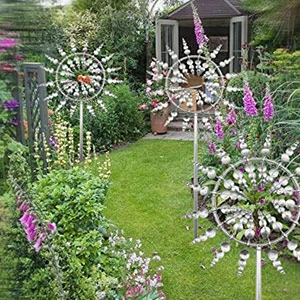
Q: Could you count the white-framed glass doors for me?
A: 2